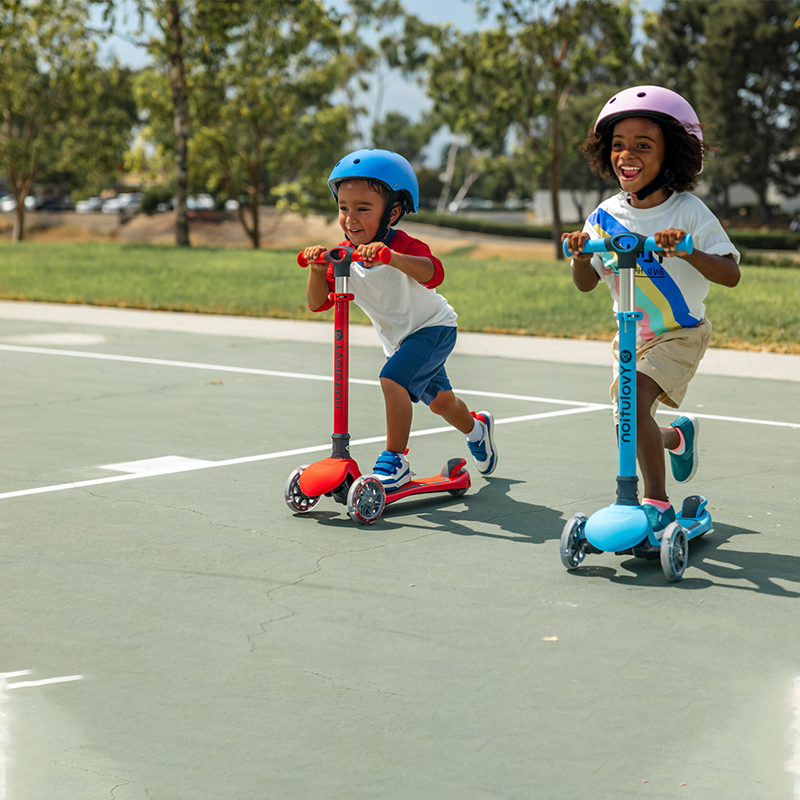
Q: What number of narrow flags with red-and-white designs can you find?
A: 0